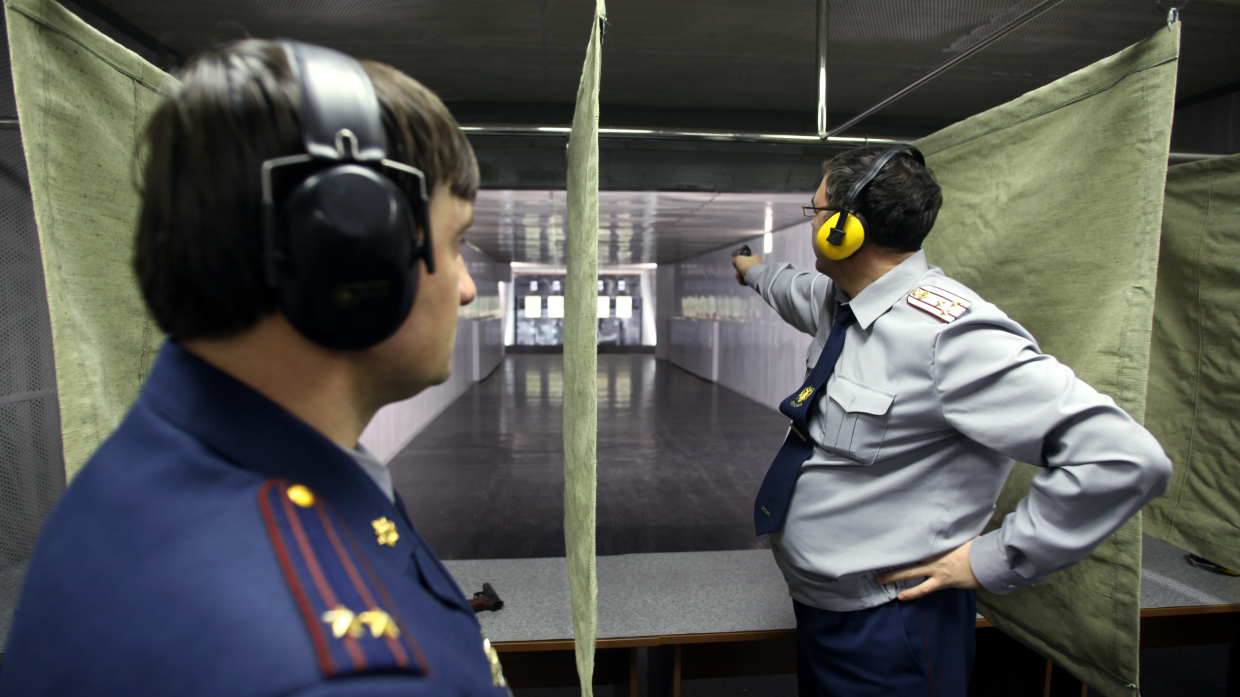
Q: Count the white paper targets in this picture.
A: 4